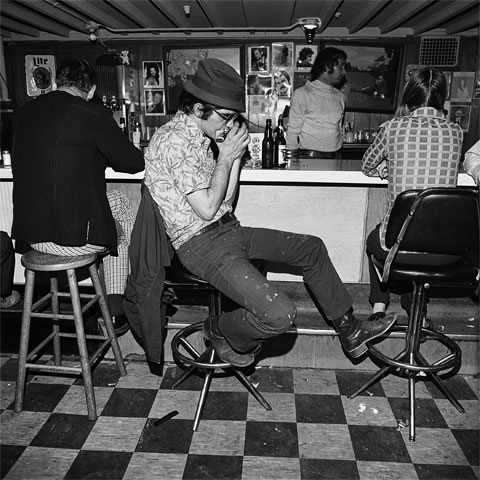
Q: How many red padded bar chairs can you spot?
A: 0